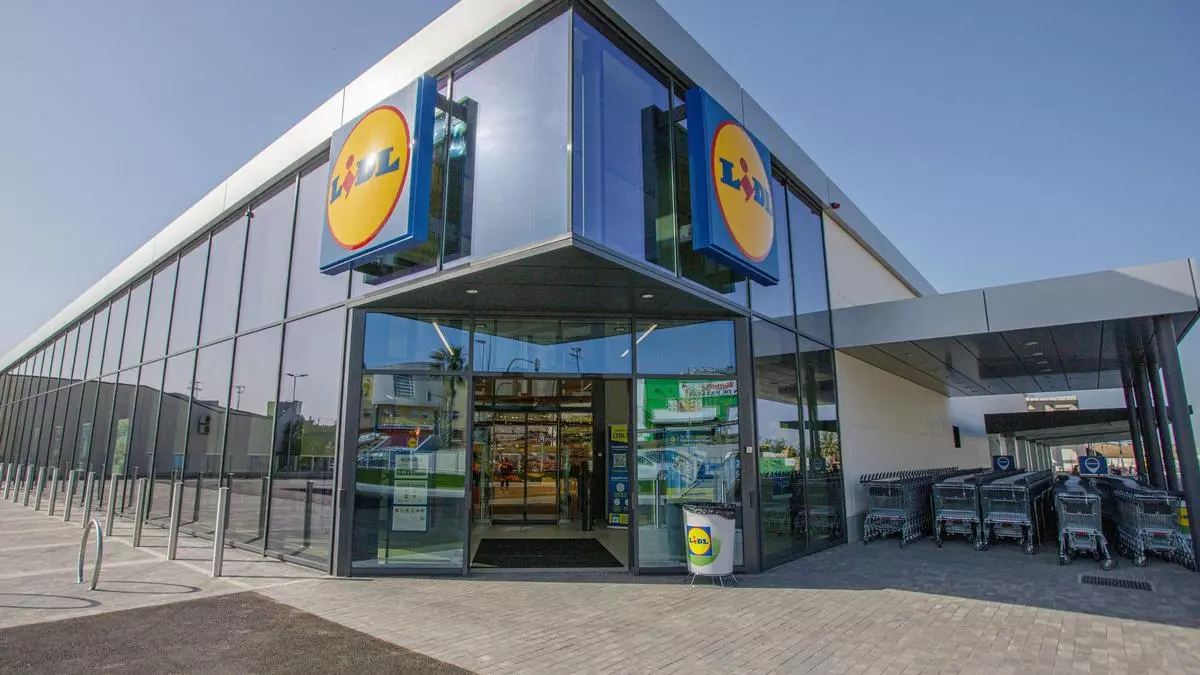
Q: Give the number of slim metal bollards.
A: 12